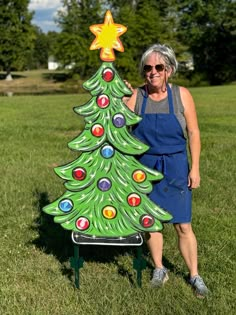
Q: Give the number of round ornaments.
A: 13